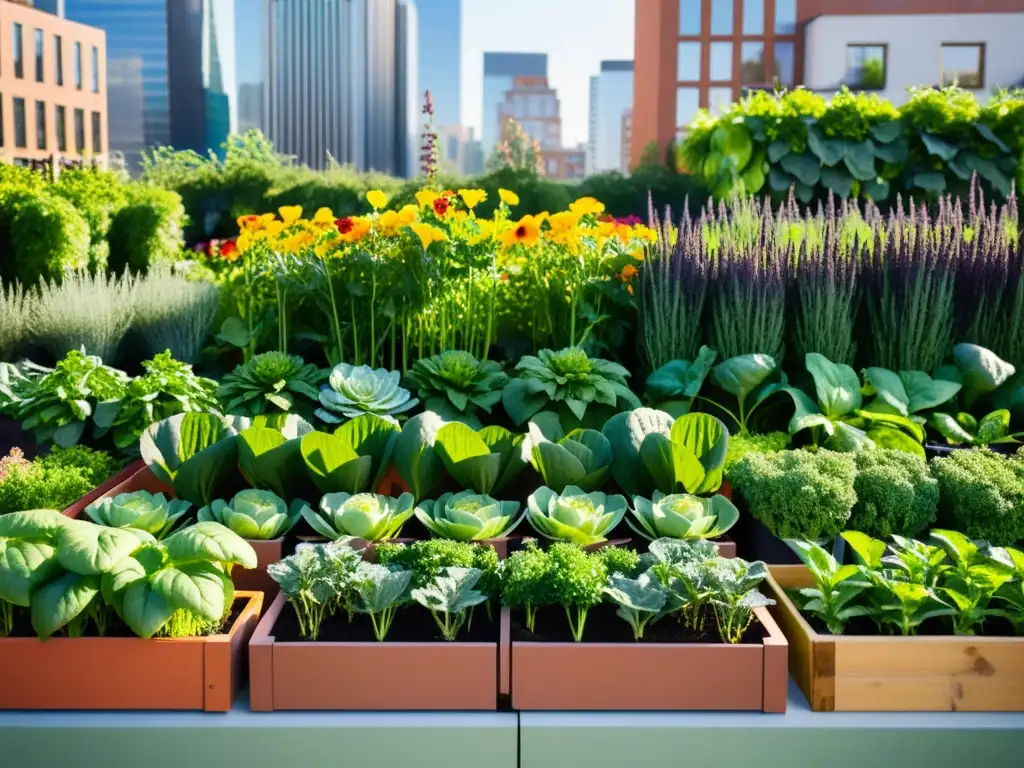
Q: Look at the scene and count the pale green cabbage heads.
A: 6